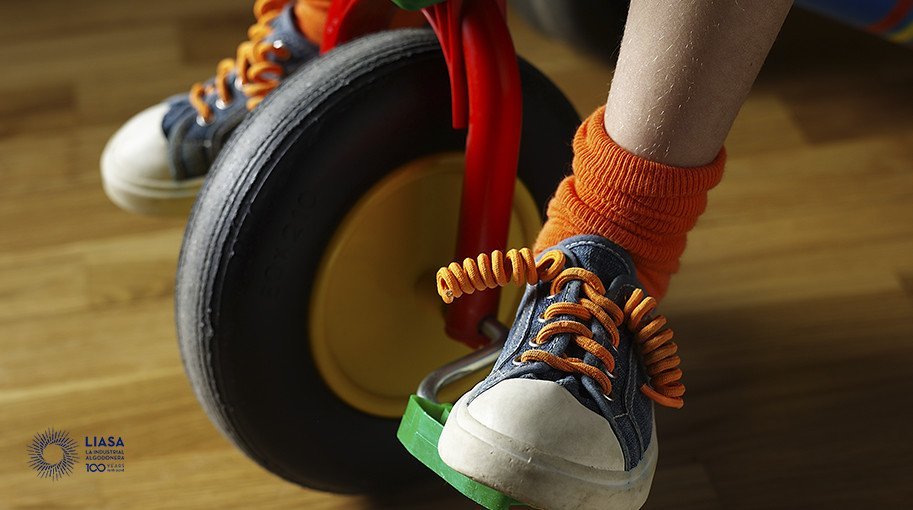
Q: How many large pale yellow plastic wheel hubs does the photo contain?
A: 1